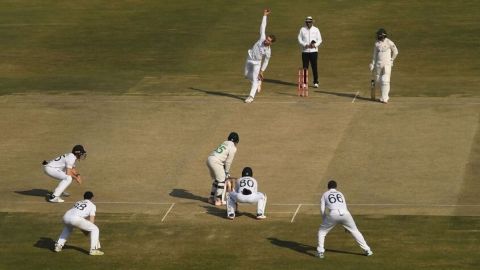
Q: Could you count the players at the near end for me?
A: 5